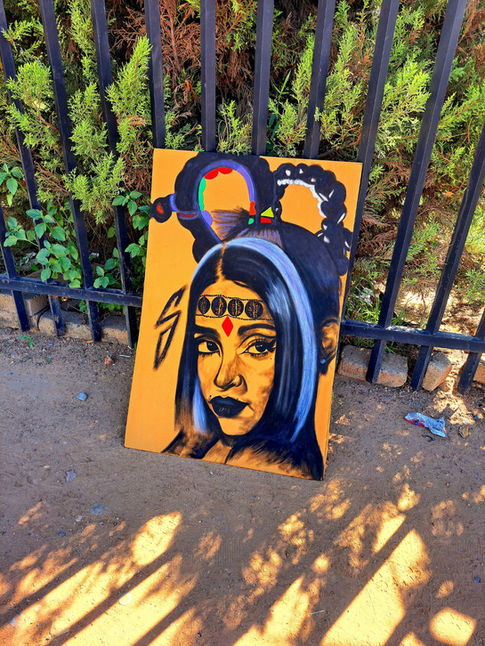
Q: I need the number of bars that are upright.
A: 12